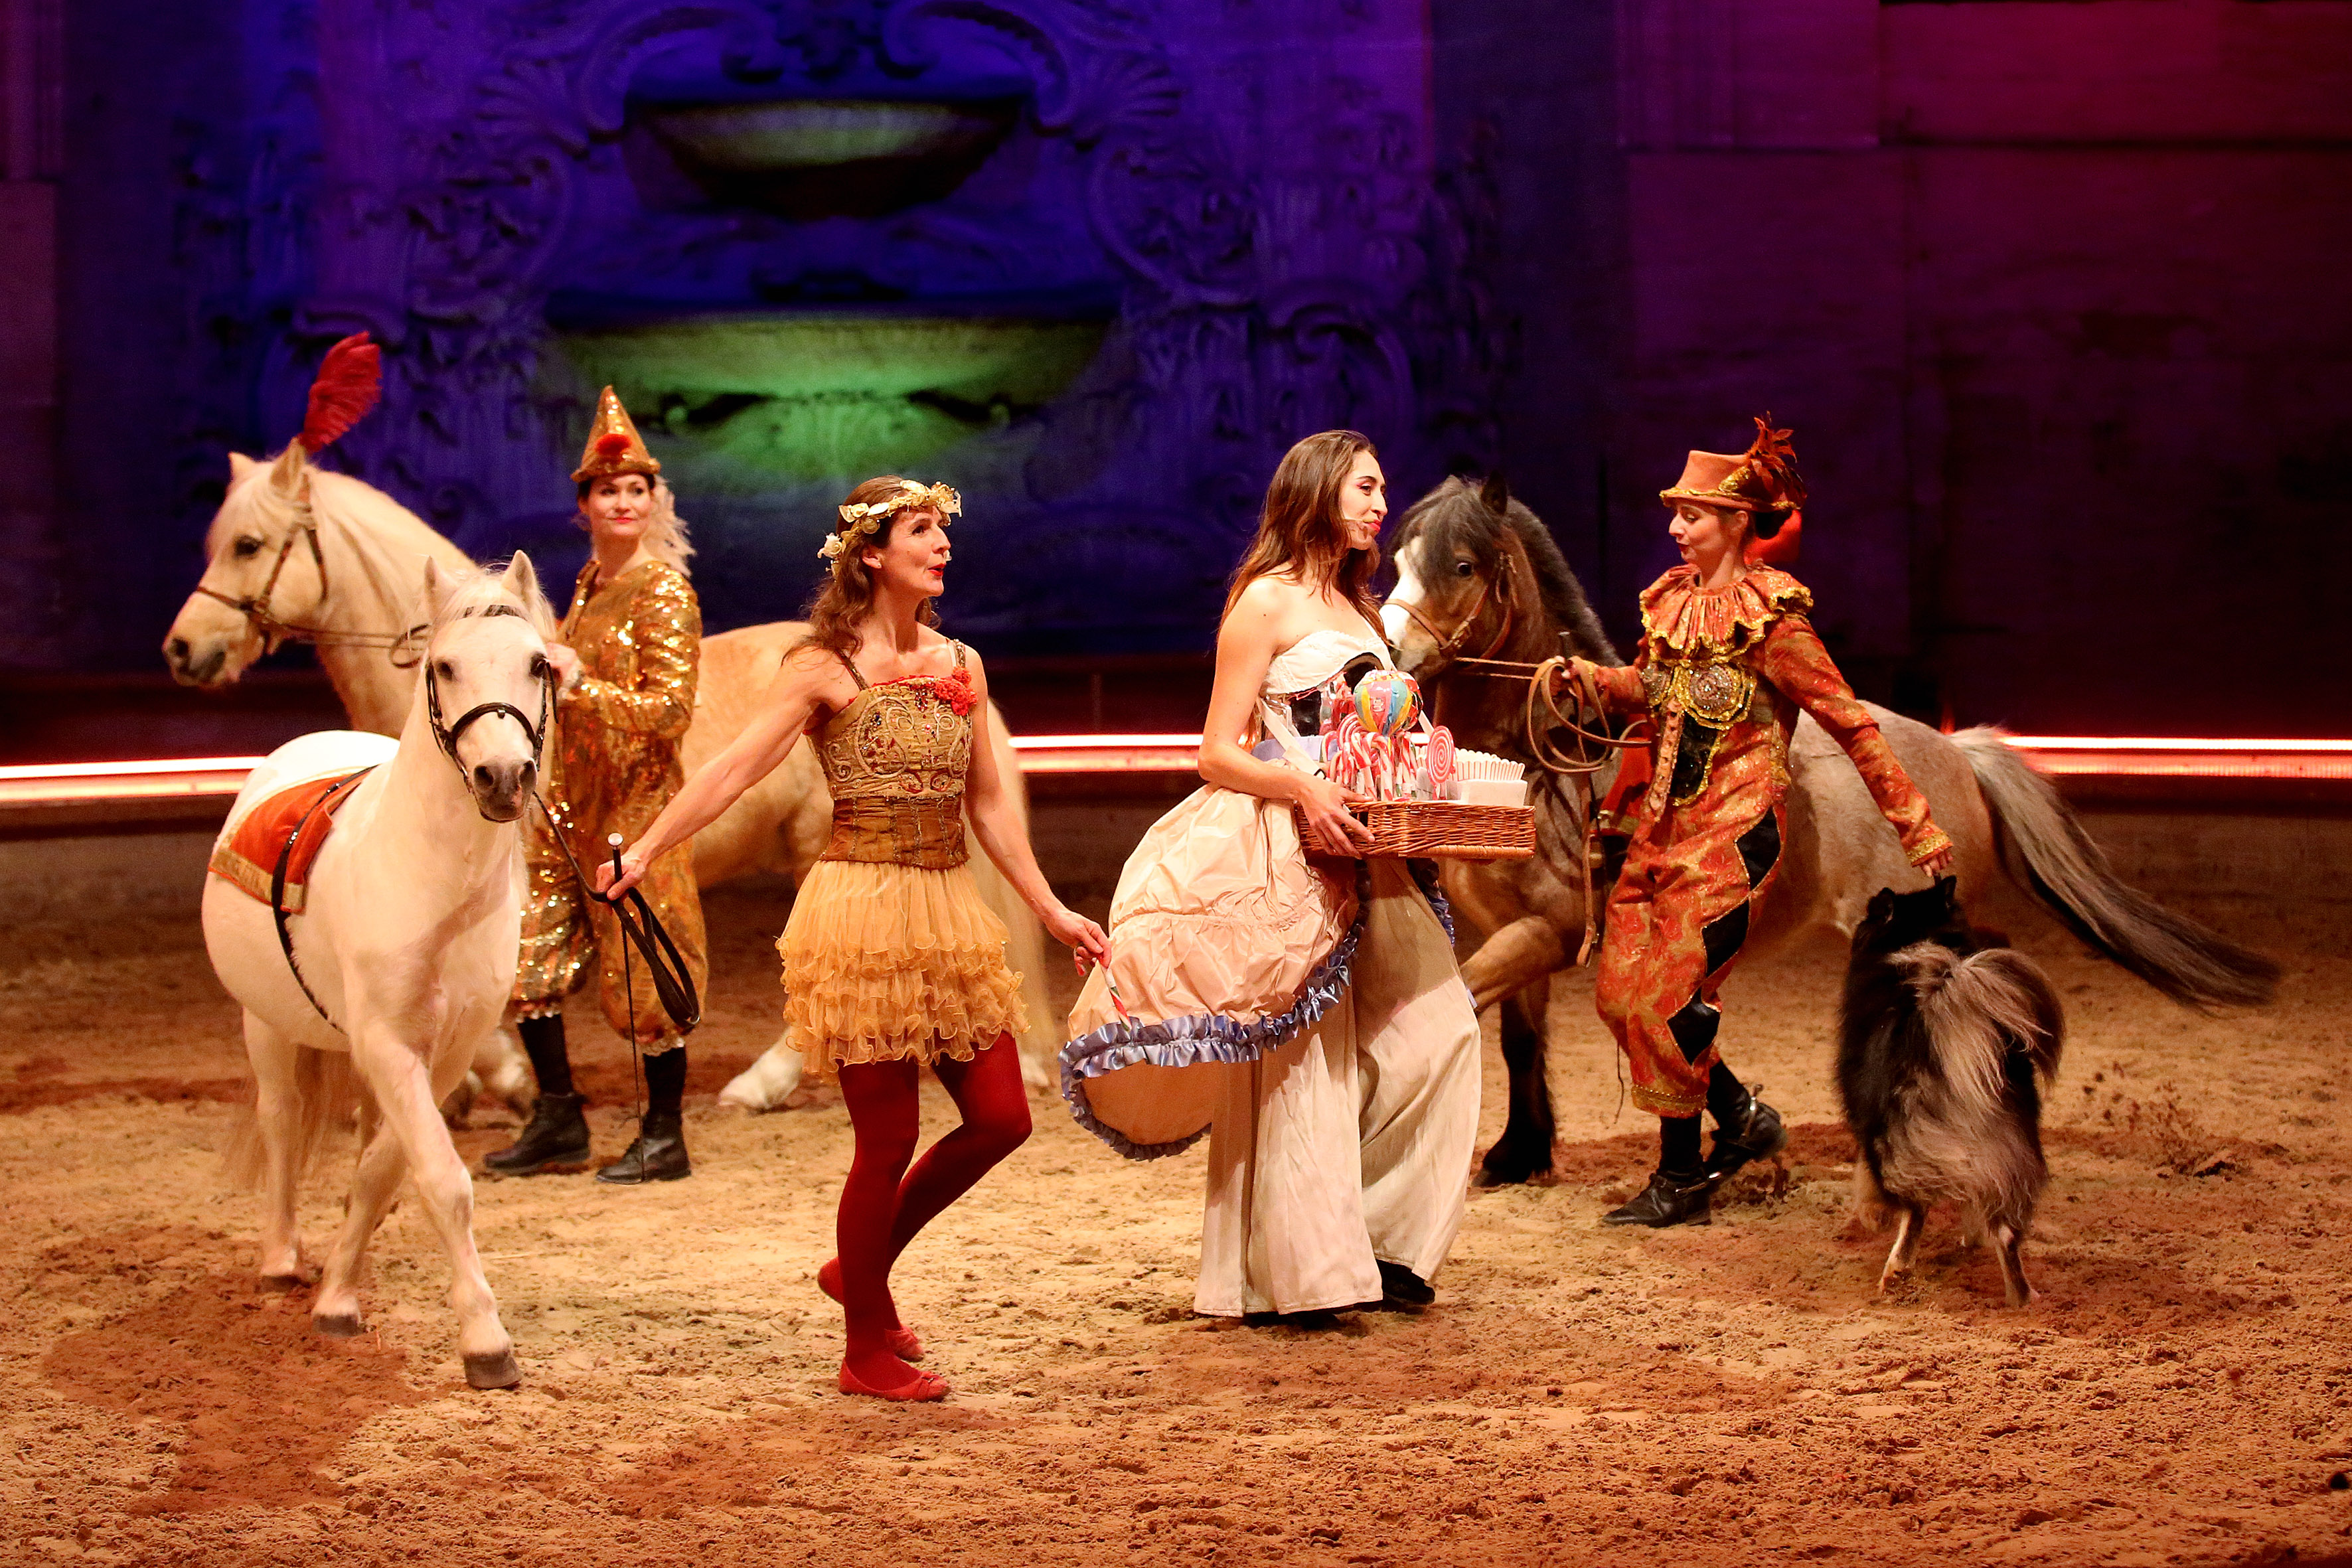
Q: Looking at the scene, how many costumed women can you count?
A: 4